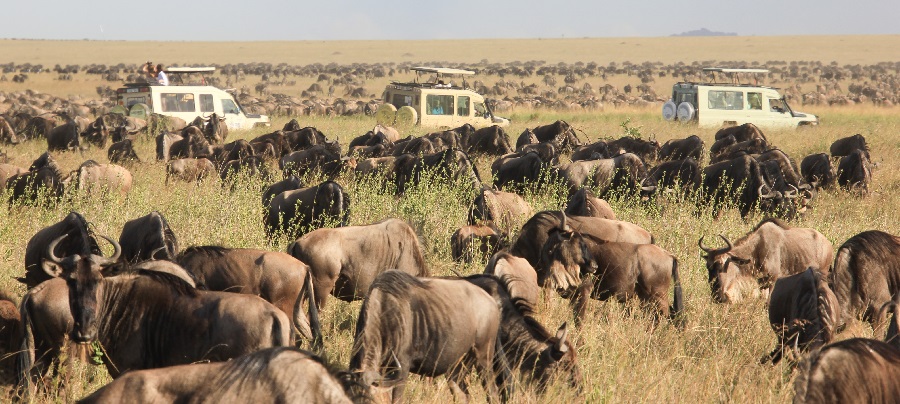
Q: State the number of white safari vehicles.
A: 3